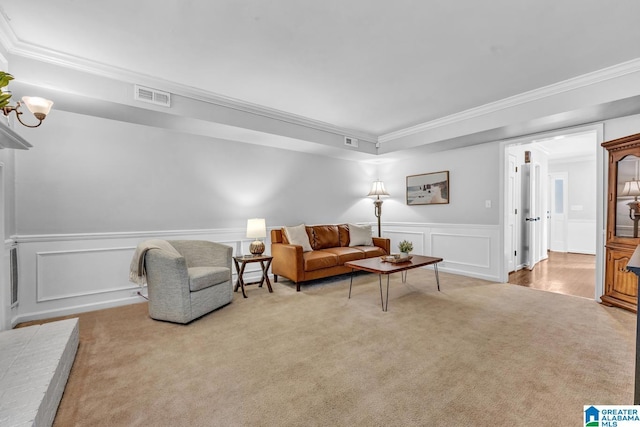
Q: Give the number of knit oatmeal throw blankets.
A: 1